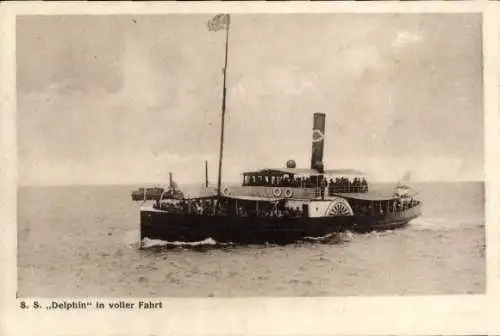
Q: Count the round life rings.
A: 3